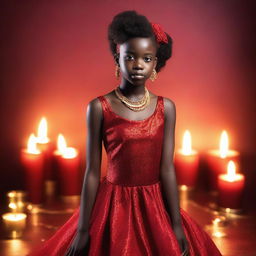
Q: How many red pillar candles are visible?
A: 6